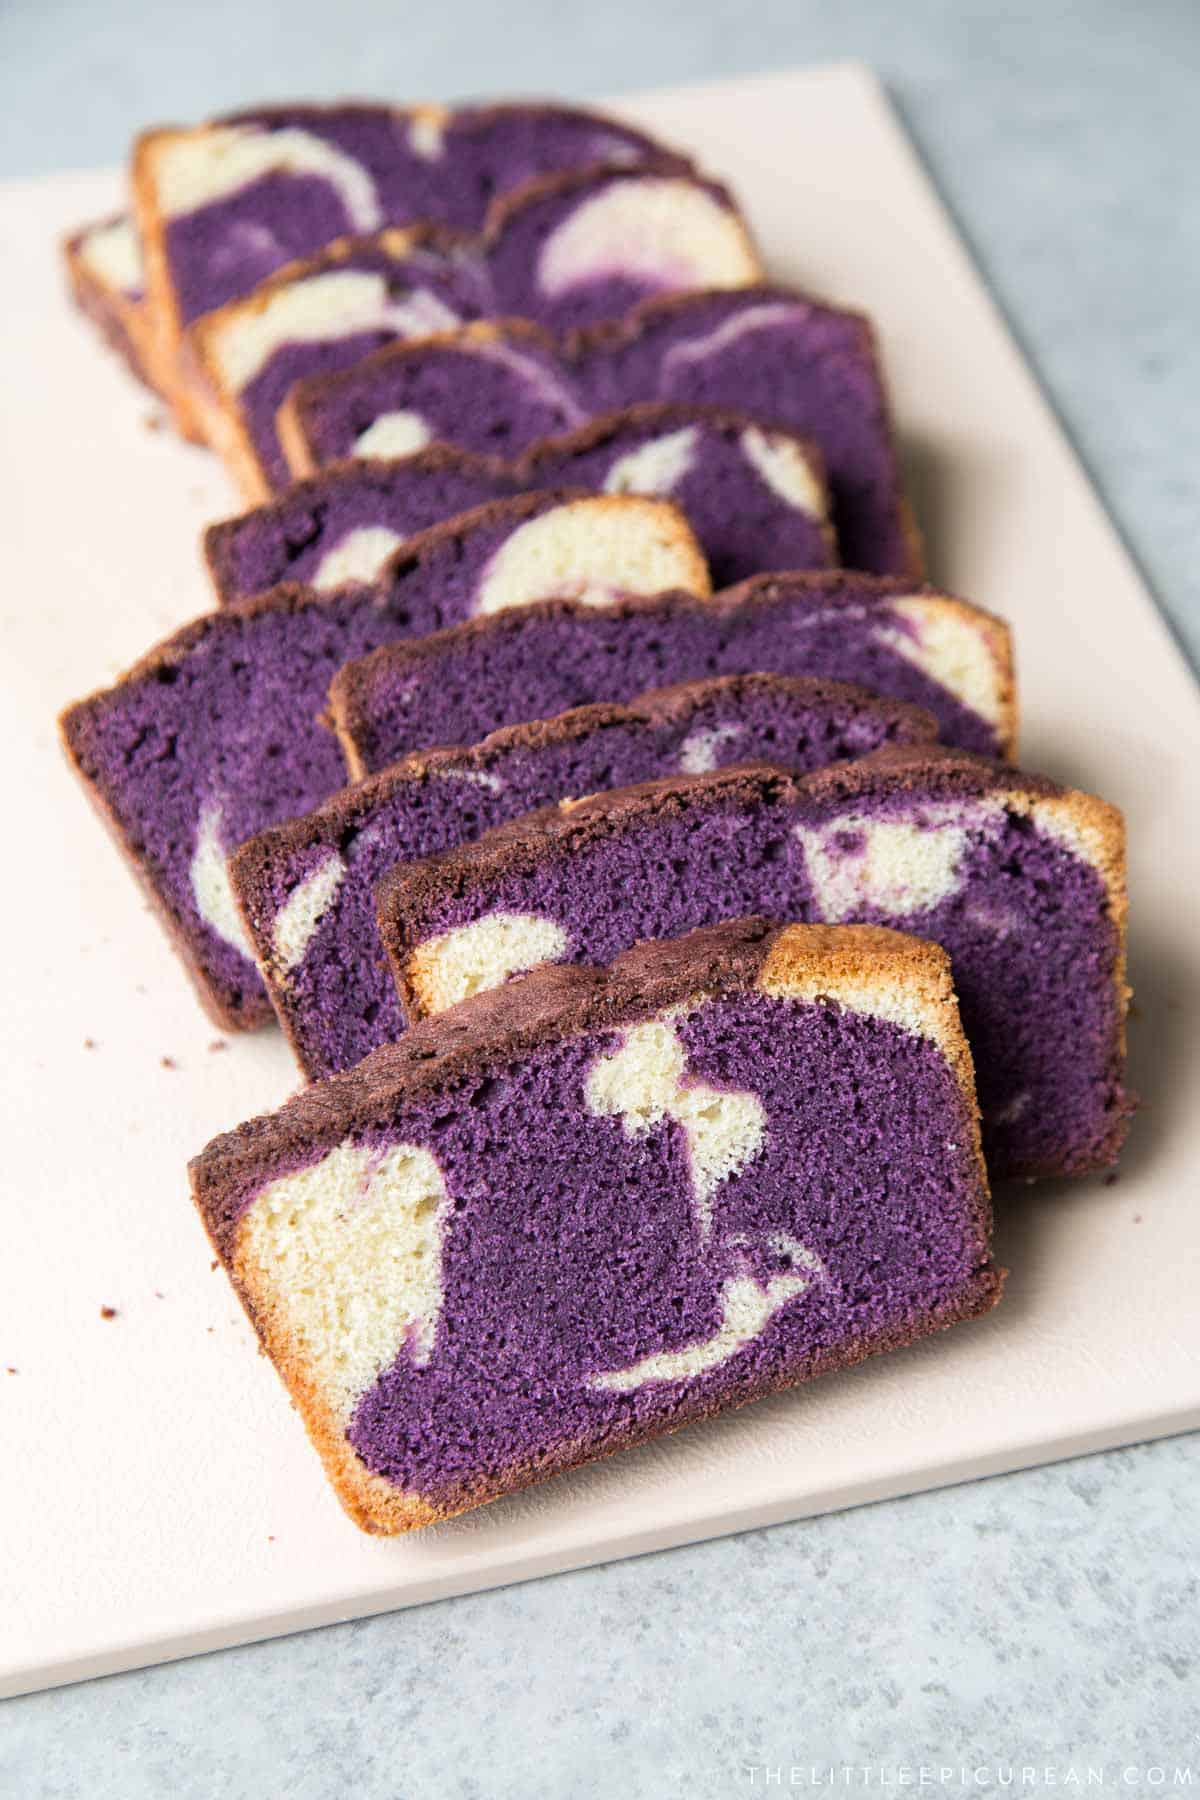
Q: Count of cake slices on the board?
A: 10